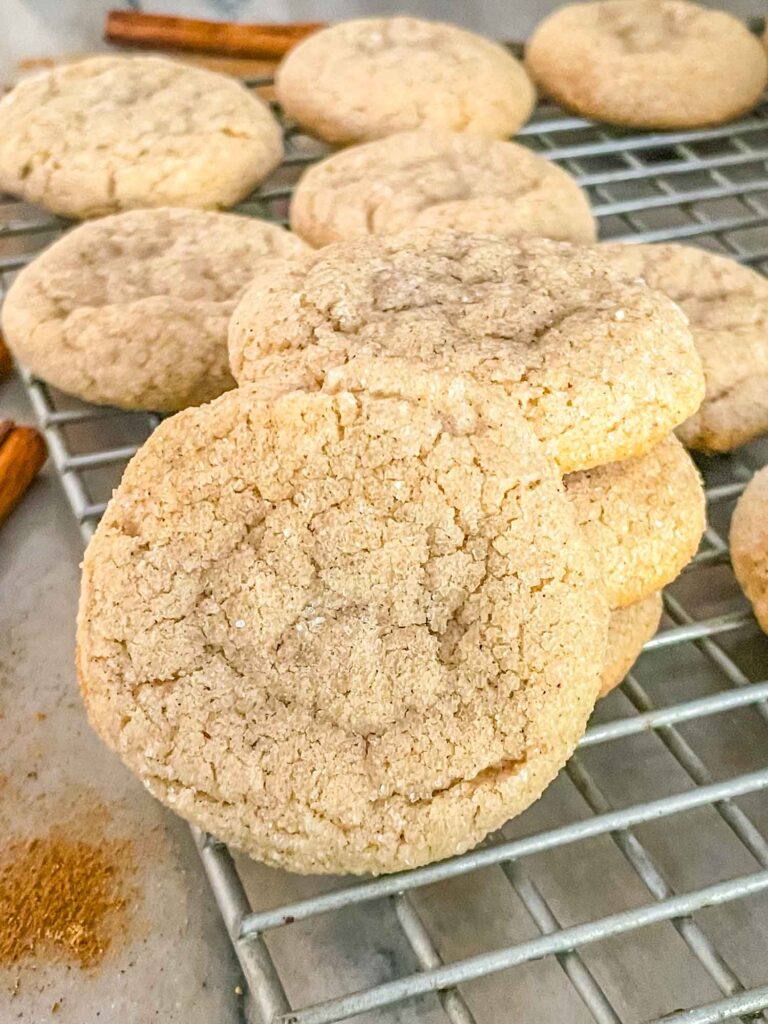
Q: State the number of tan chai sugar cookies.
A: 11